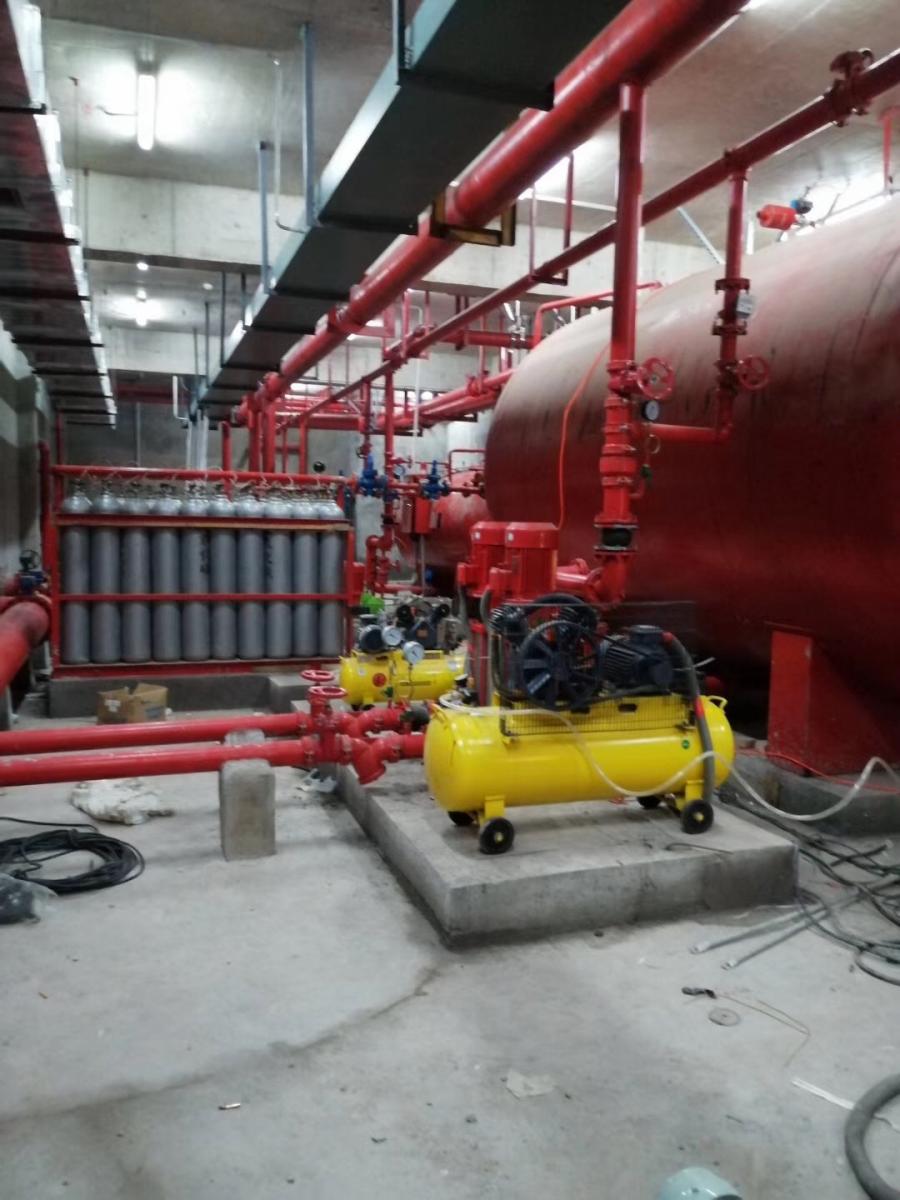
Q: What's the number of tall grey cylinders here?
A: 10